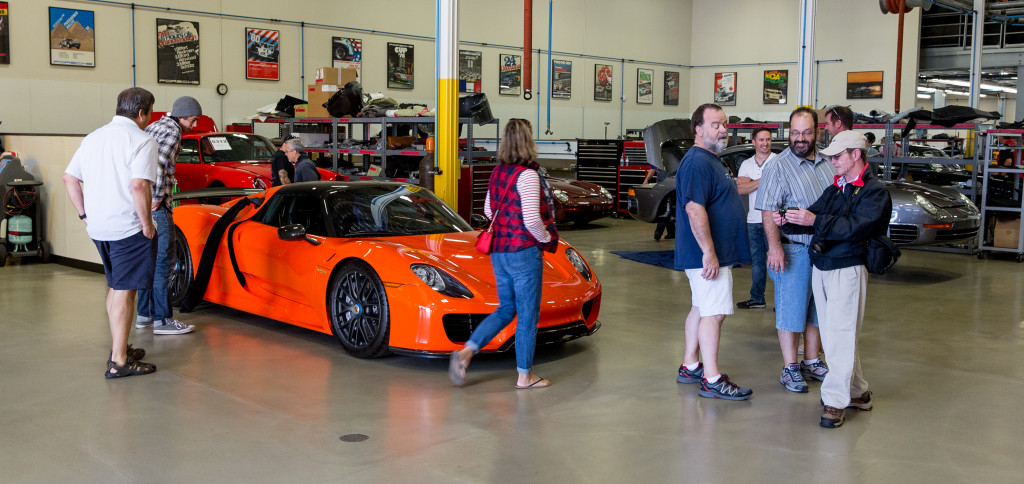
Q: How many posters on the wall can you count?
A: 15